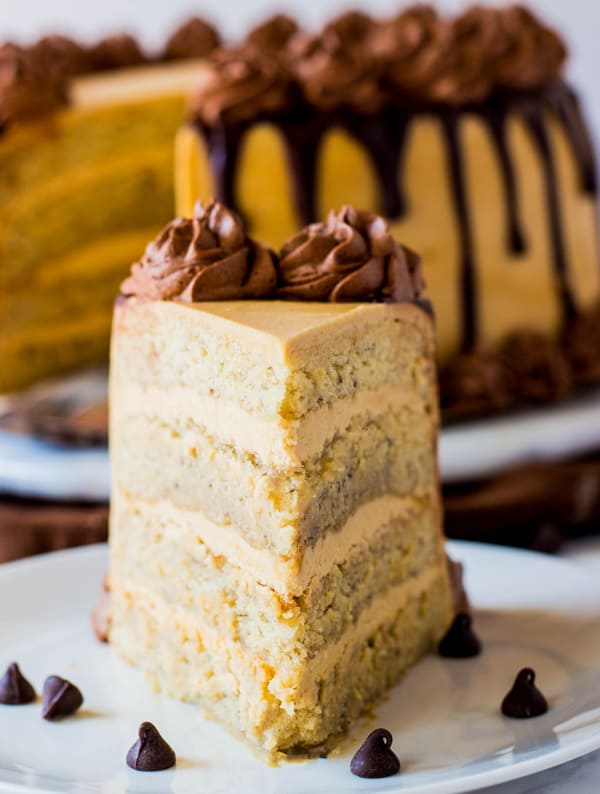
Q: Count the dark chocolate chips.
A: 6